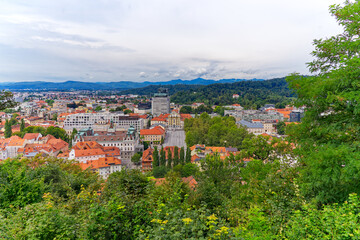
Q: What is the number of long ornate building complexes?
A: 1